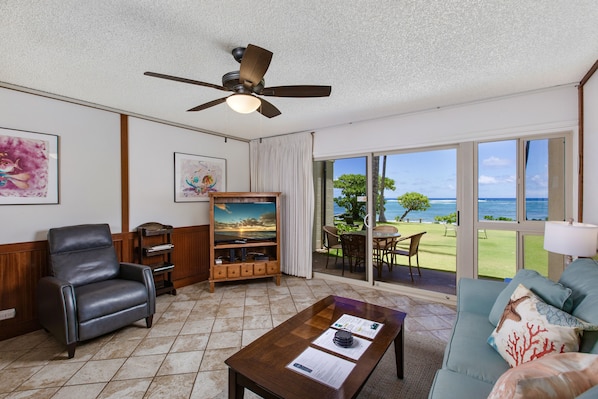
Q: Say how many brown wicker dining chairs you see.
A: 4